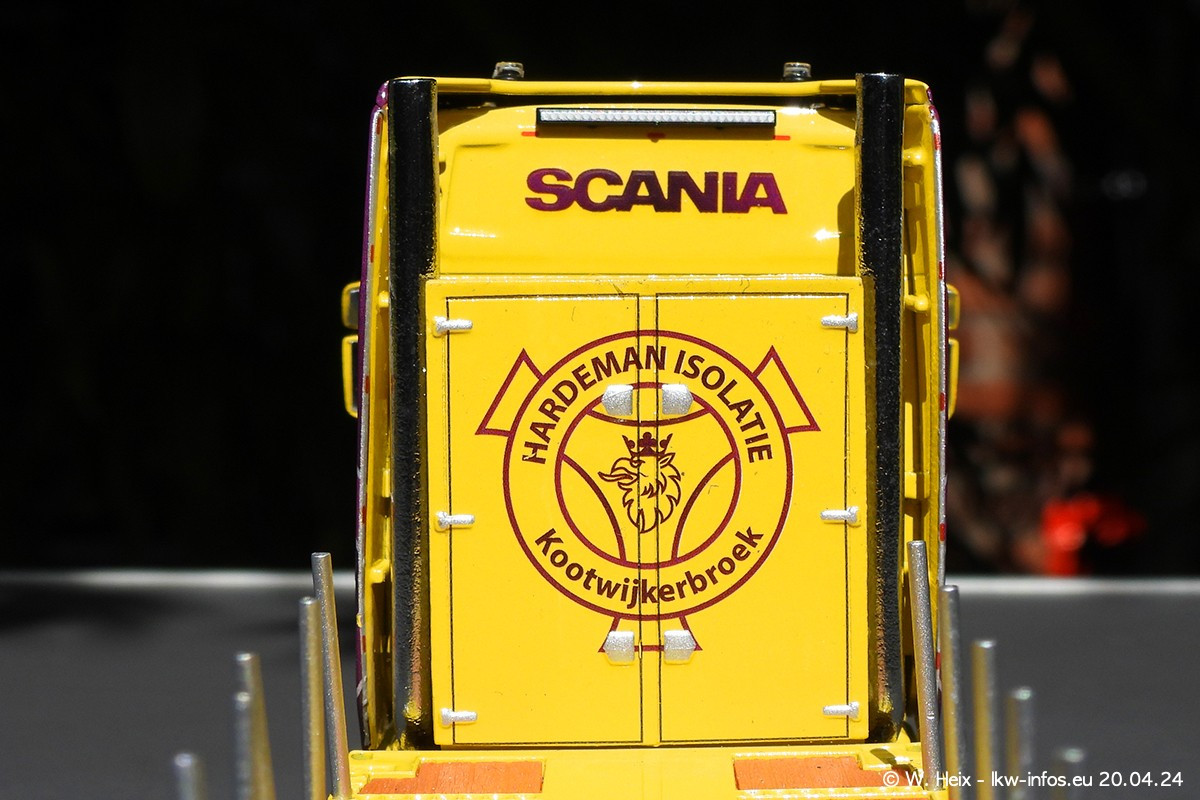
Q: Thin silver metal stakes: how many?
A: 10